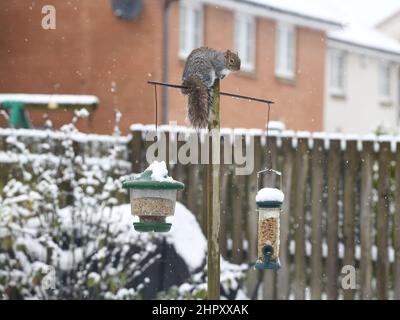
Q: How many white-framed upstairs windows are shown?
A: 5